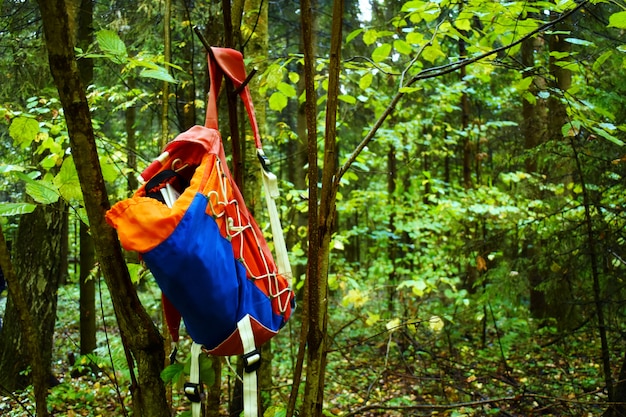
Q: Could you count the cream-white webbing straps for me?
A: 3